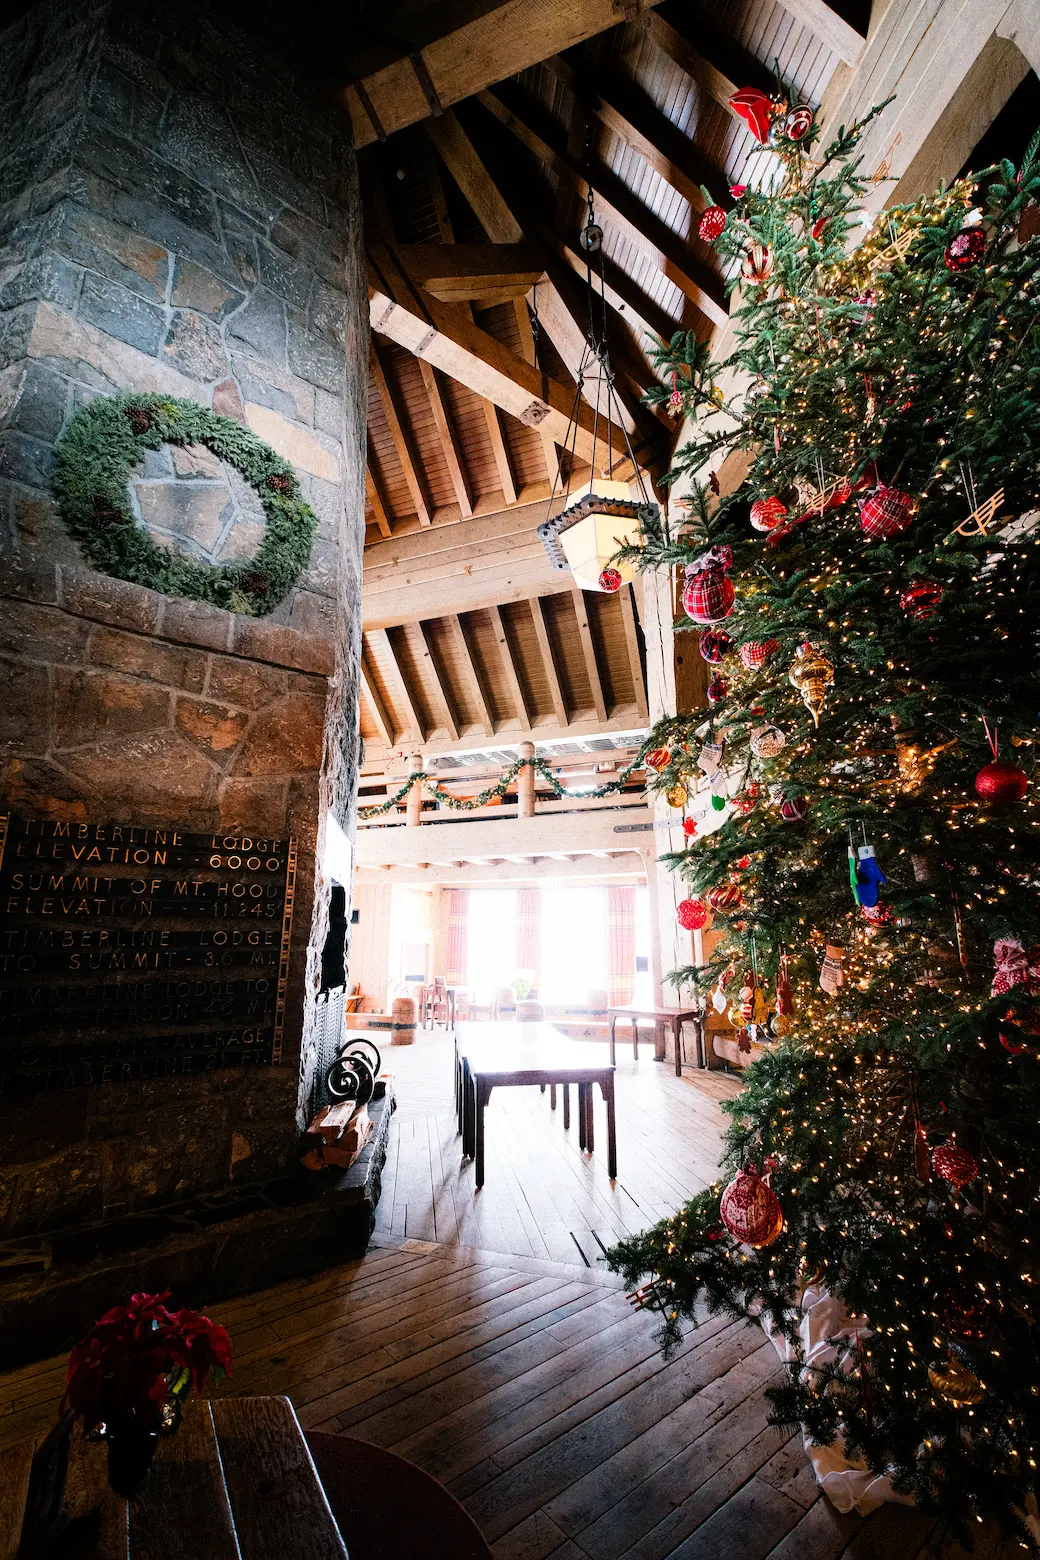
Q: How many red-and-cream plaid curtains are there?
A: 3